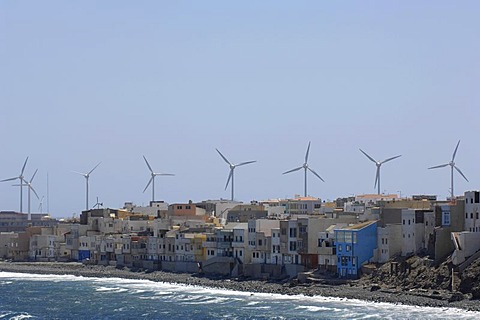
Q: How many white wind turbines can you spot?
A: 8